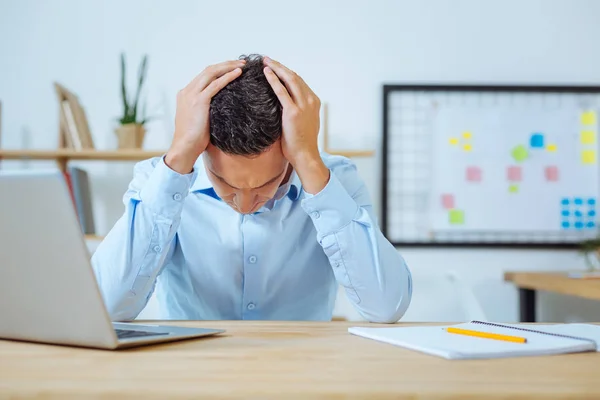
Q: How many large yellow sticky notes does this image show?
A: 3